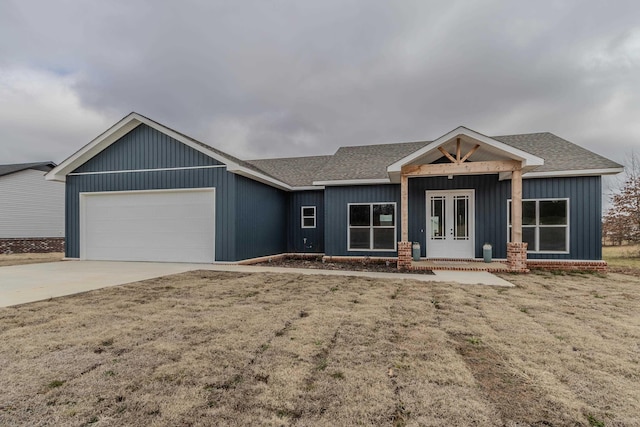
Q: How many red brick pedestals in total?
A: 2